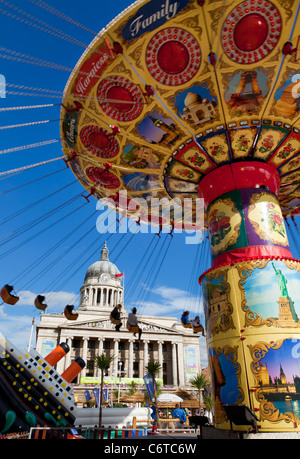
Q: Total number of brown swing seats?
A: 7